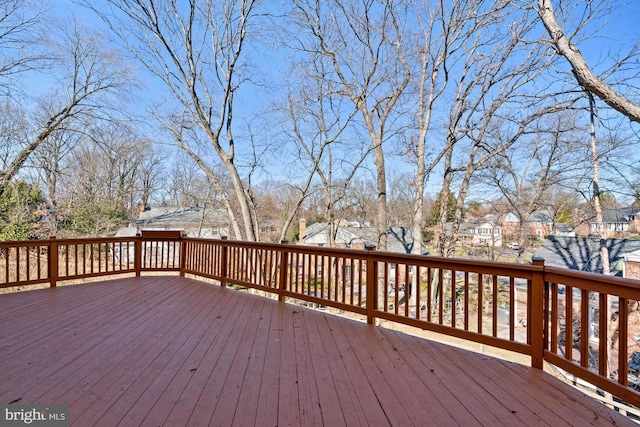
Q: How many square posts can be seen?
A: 7